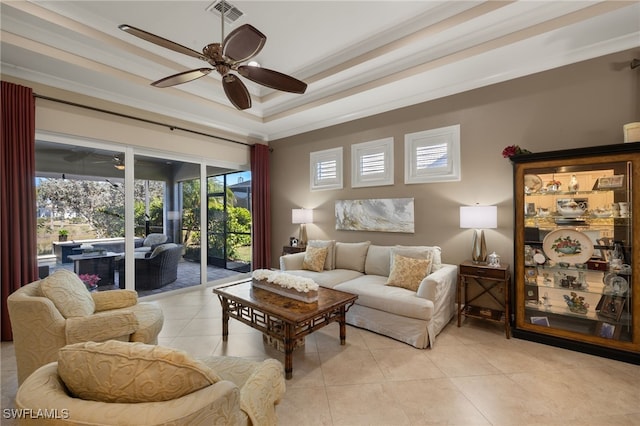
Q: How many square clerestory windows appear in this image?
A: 3